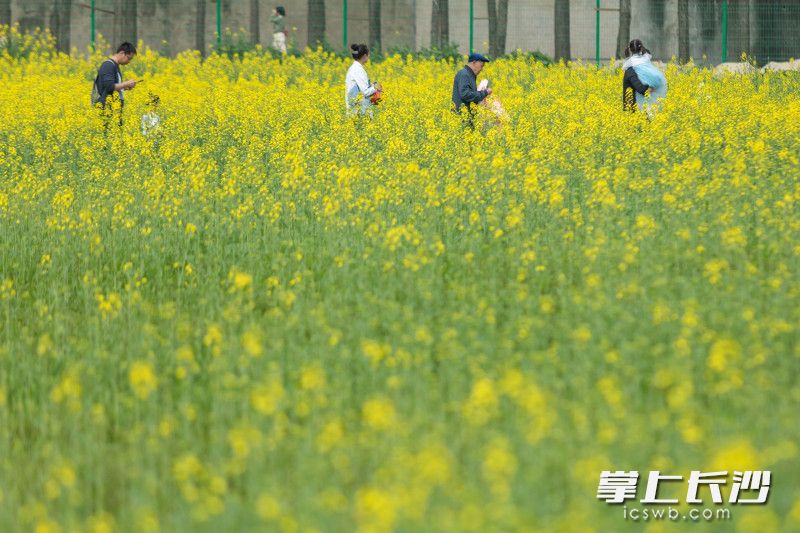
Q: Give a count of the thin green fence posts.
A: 6